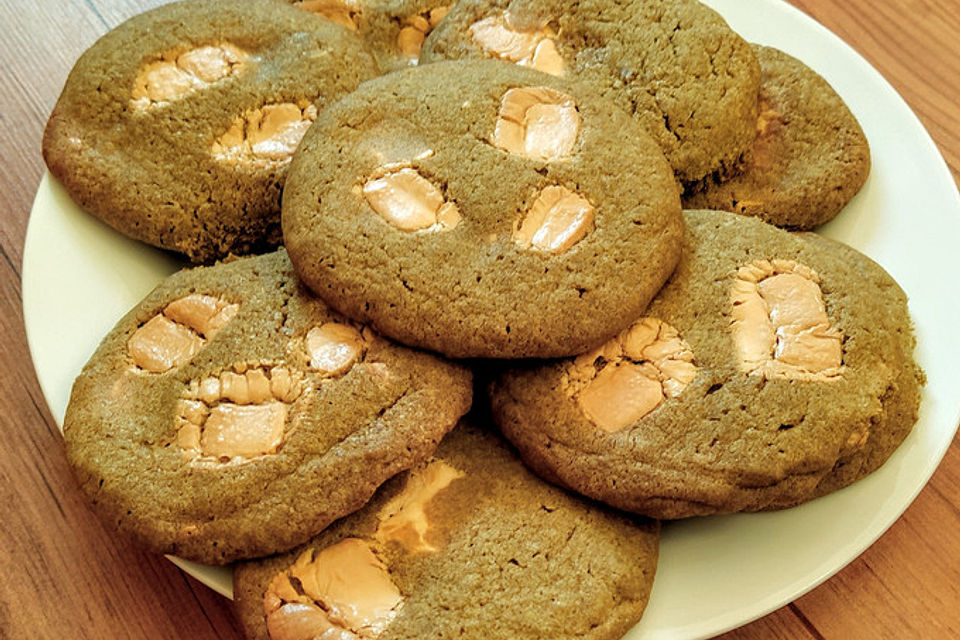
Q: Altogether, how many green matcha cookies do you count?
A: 8